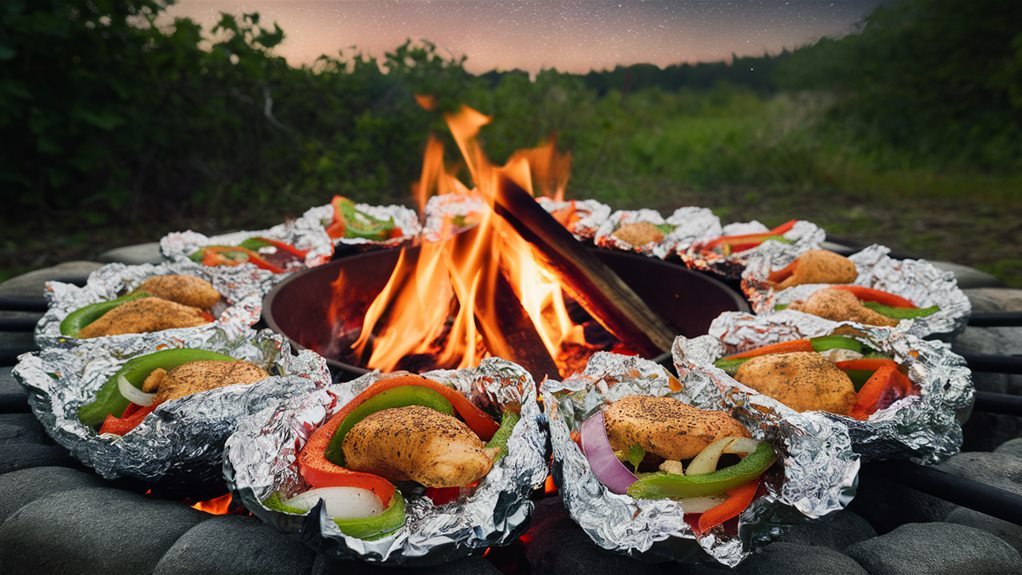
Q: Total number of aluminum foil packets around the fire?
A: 13